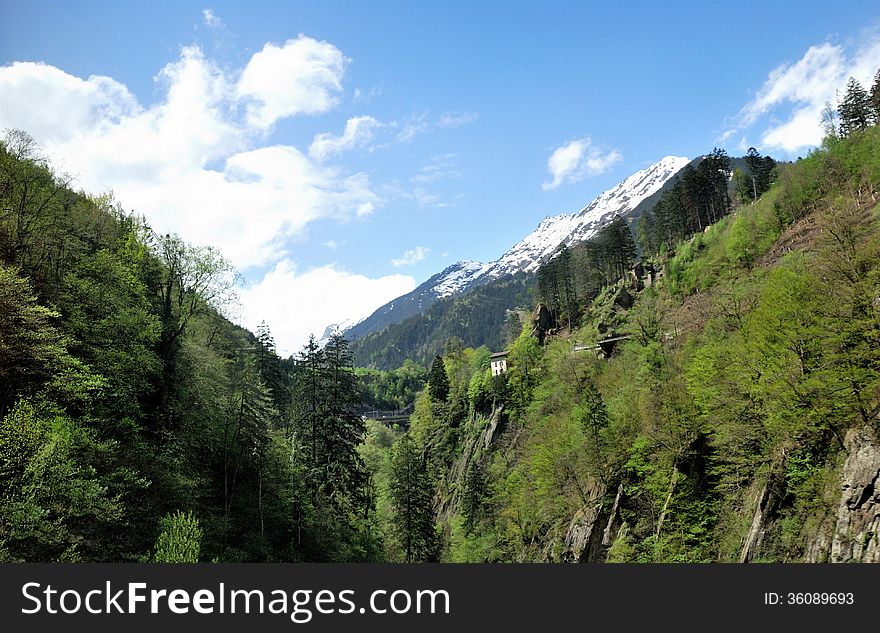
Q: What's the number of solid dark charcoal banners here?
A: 1